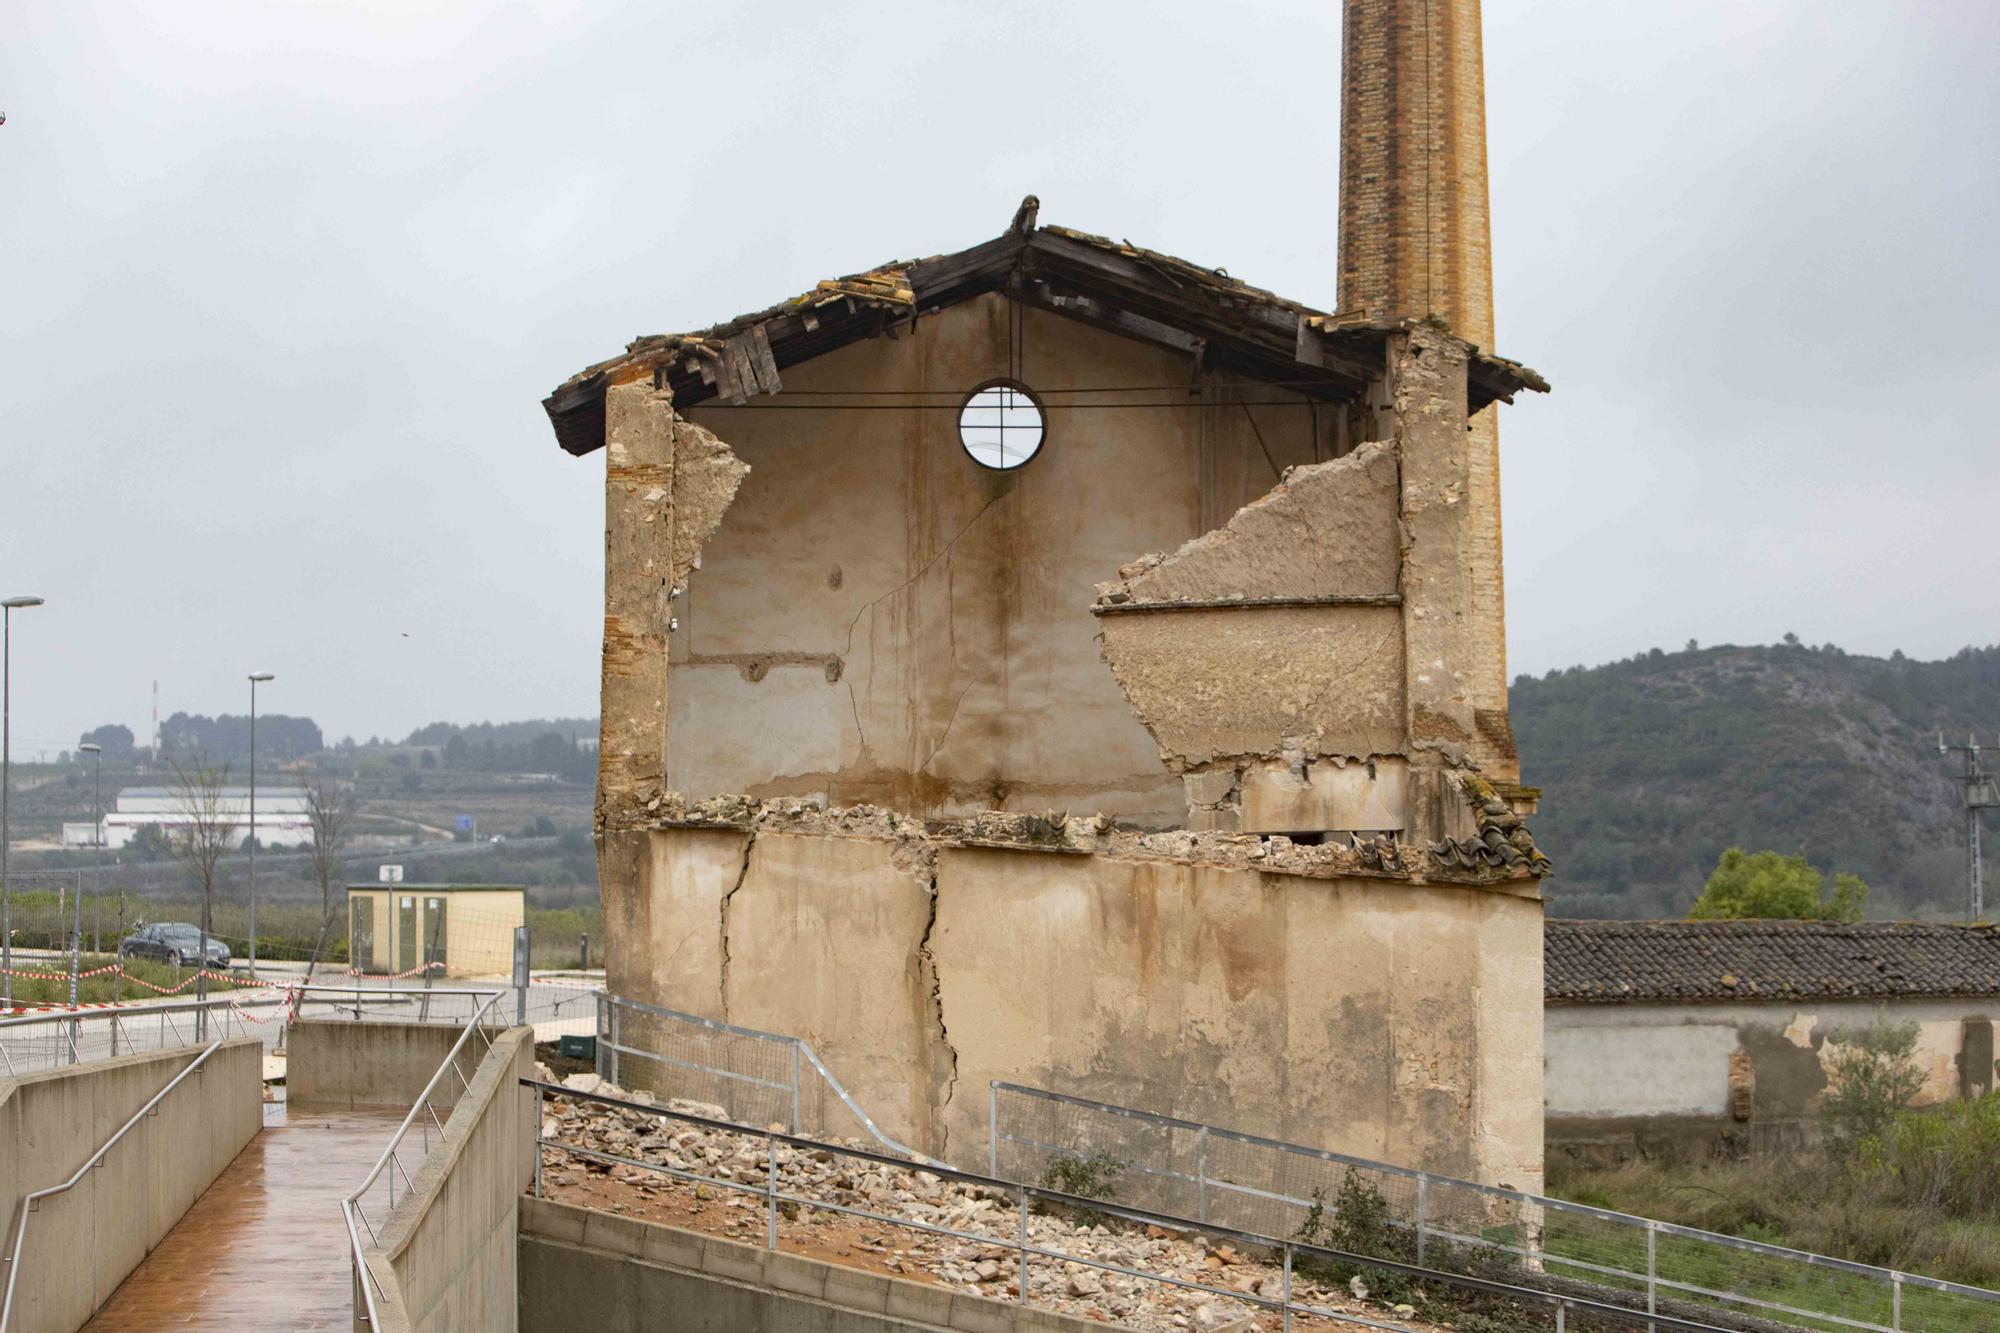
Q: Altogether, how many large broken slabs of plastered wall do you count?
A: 2